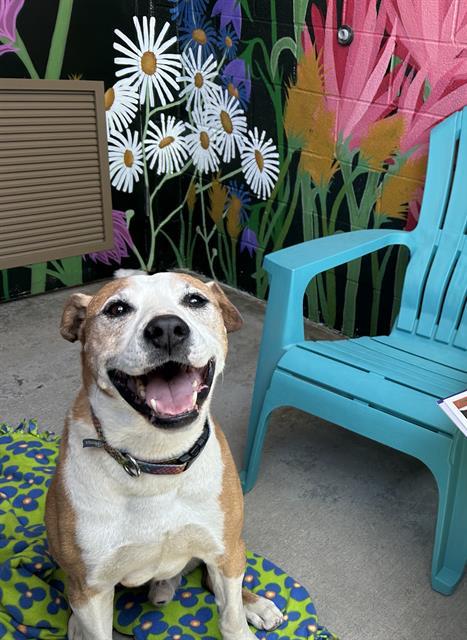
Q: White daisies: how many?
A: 8